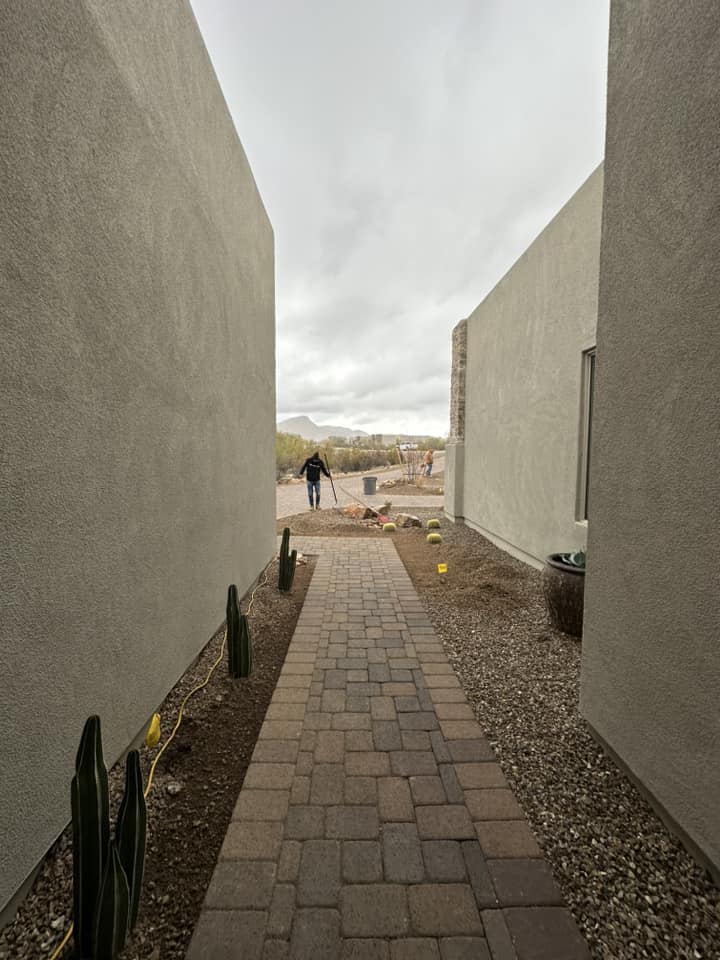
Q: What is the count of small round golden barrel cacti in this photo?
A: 3